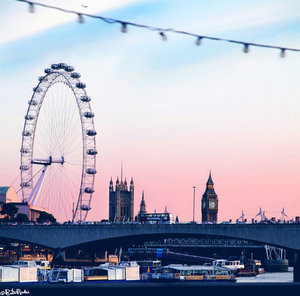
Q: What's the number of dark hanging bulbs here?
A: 7